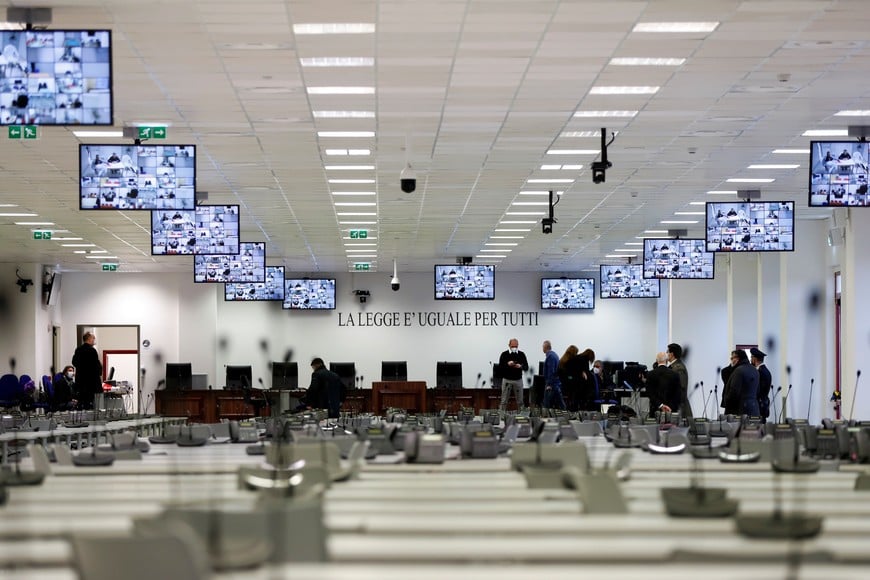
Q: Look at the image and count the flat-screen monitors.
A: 12